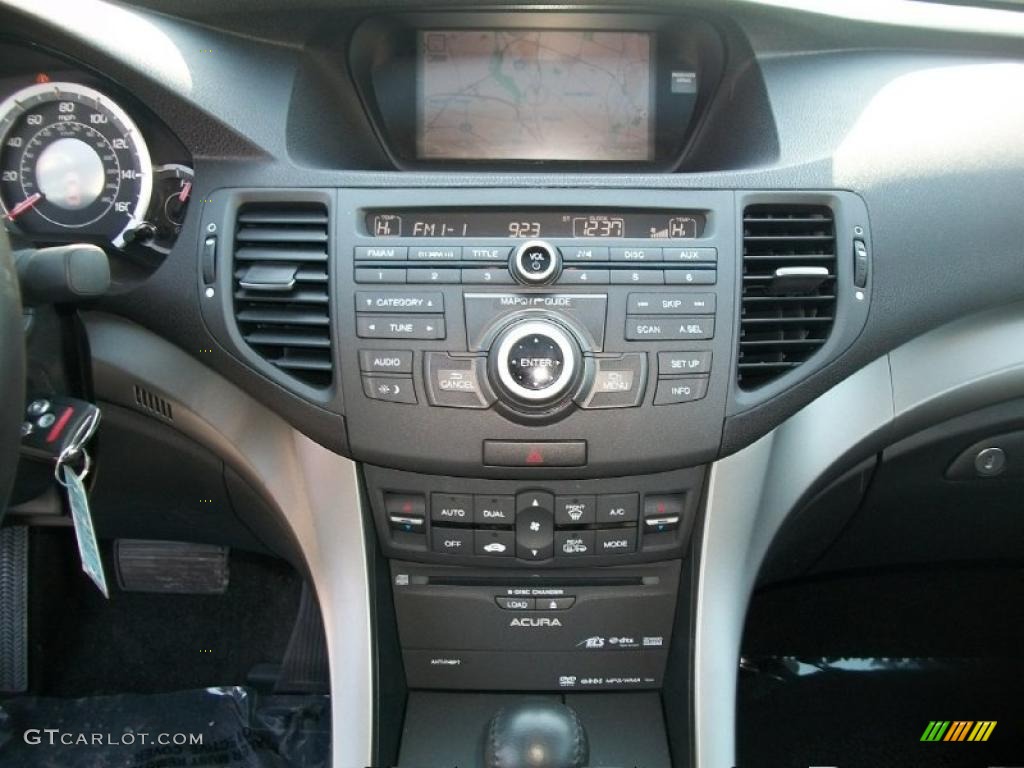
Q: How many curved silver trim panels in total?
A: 2